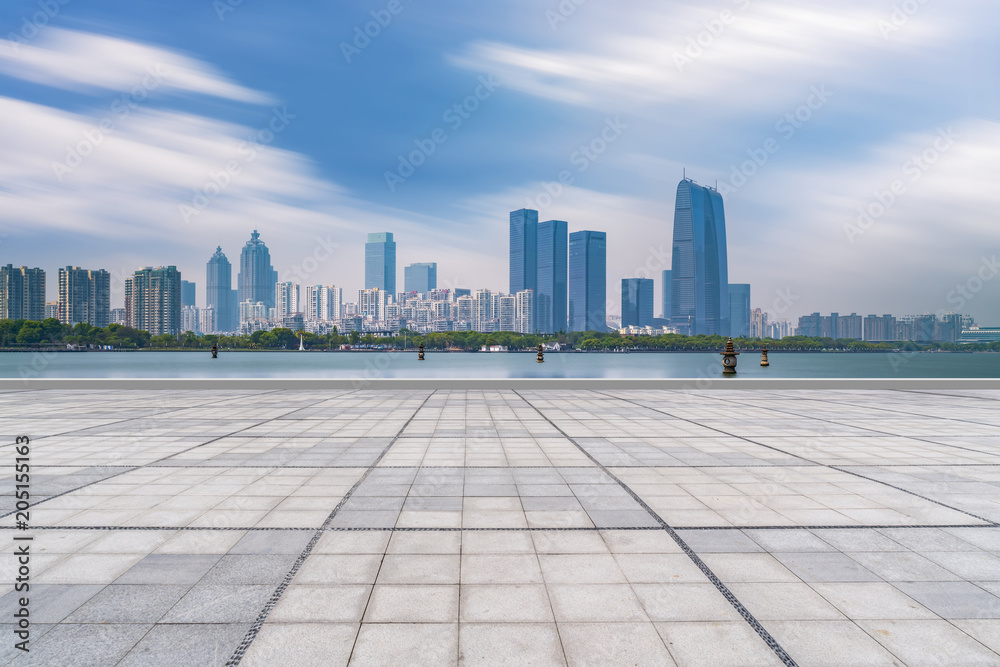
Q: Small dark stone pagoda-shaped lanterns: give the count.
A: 5